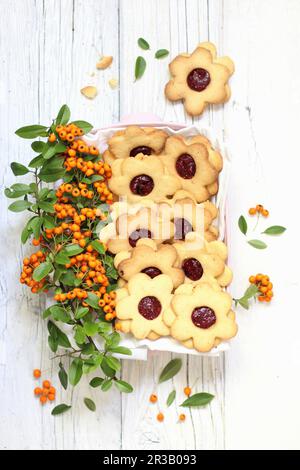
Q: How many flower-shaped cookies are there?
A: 10